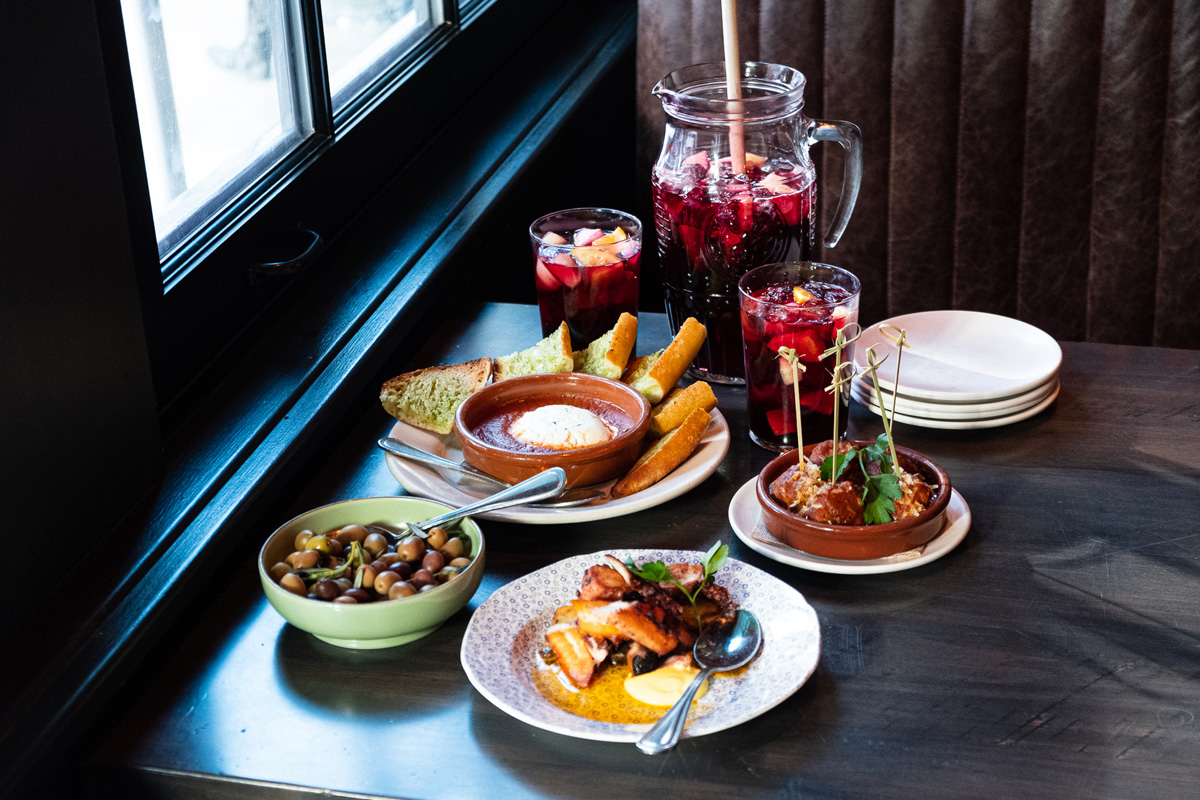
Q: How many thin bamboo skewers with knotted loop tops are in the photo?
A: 5